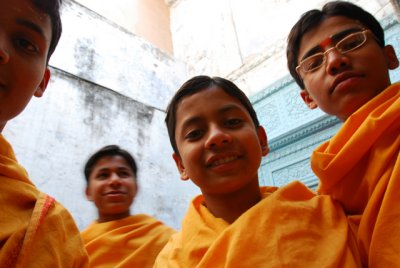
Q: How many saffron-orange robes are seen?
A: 4